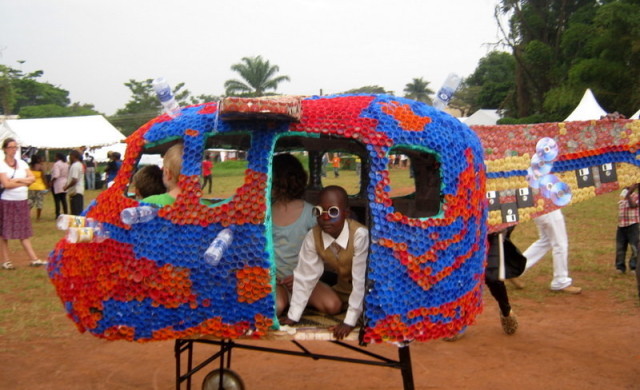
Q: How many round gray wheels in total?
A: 1